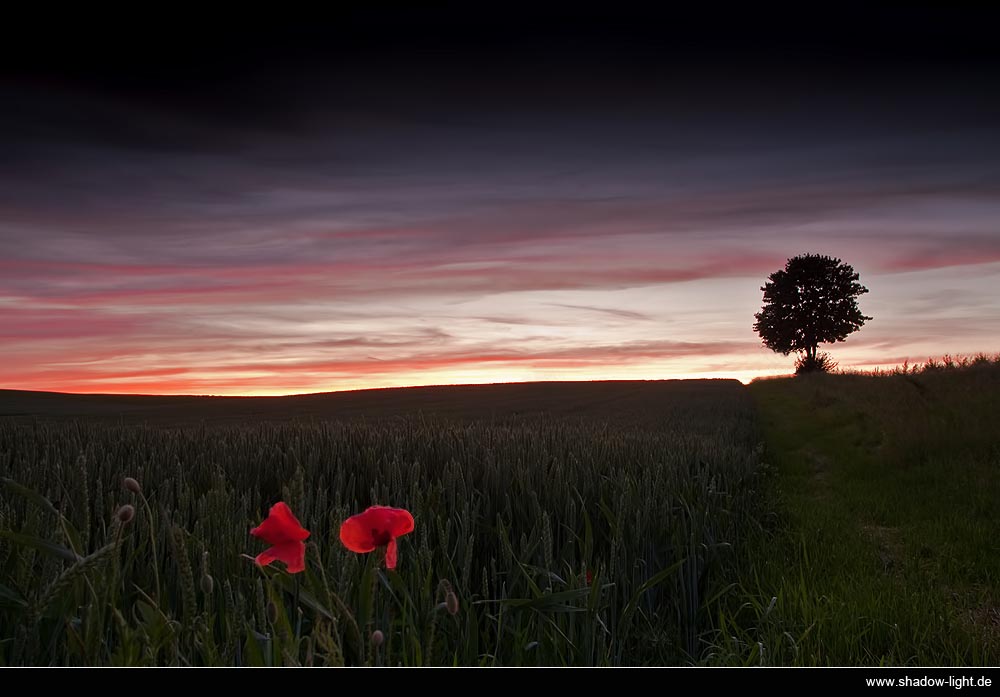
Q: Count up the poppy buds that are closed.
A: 6